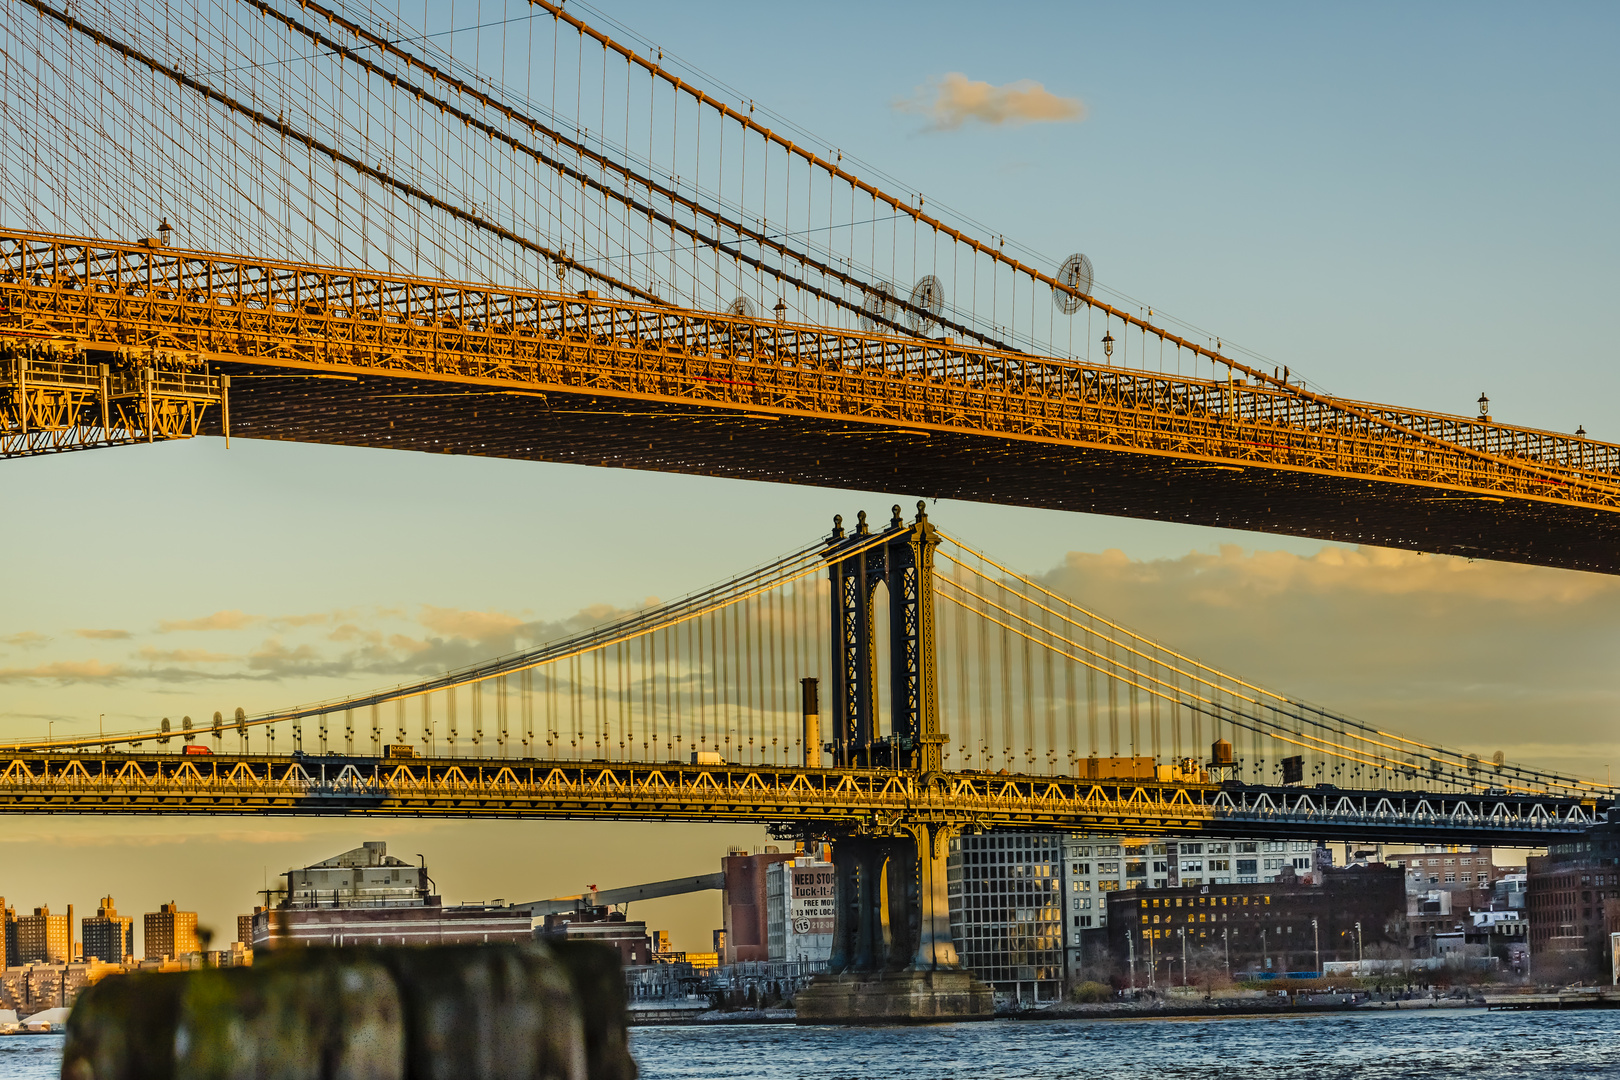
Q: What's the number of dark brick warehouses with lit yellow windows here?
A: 1